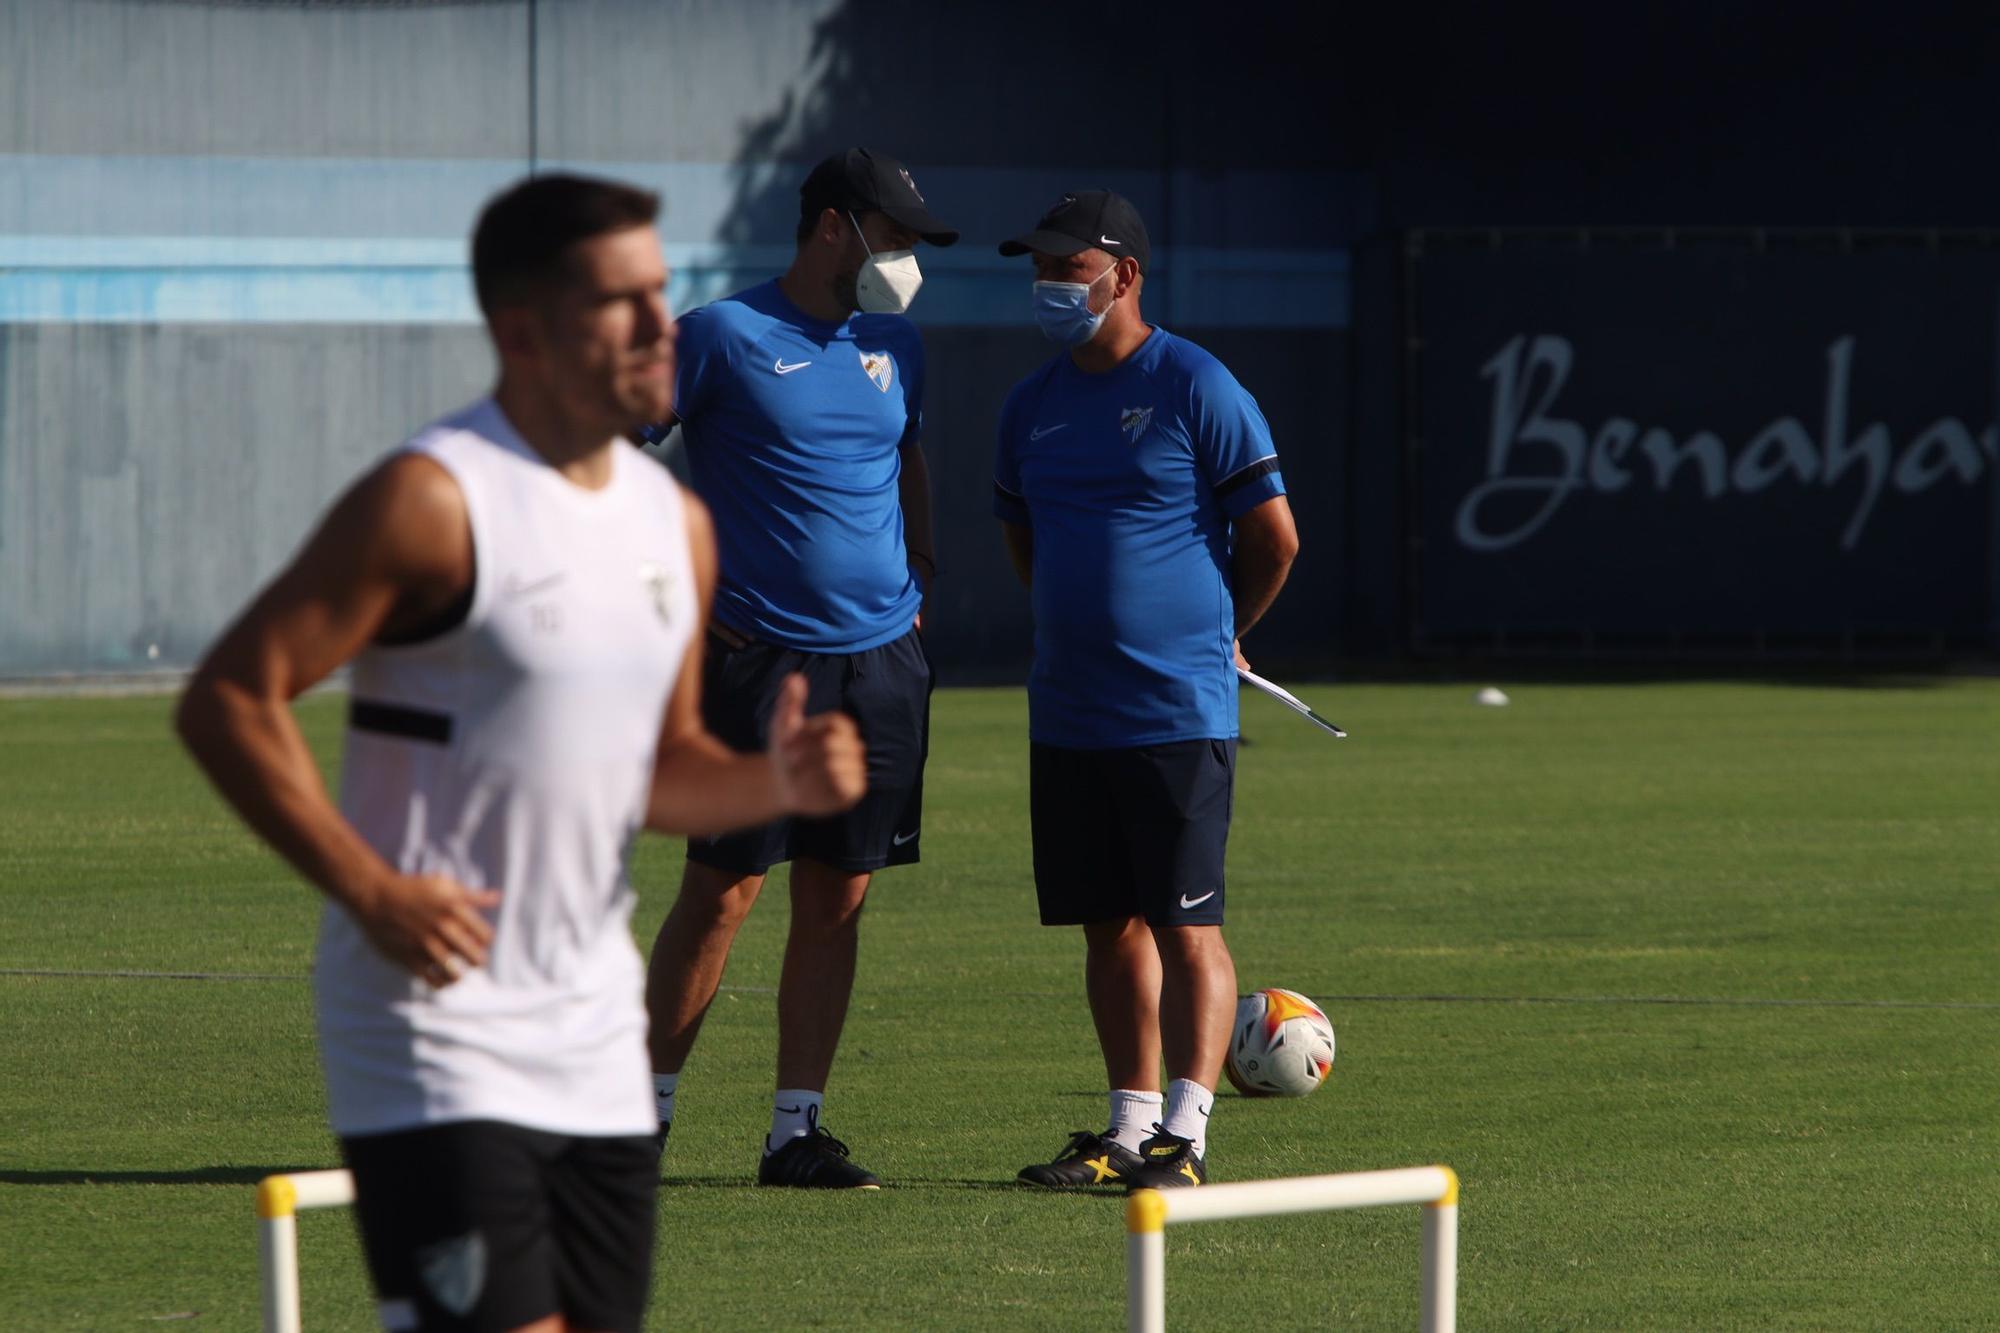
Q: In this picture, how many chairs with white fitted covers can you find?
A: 0